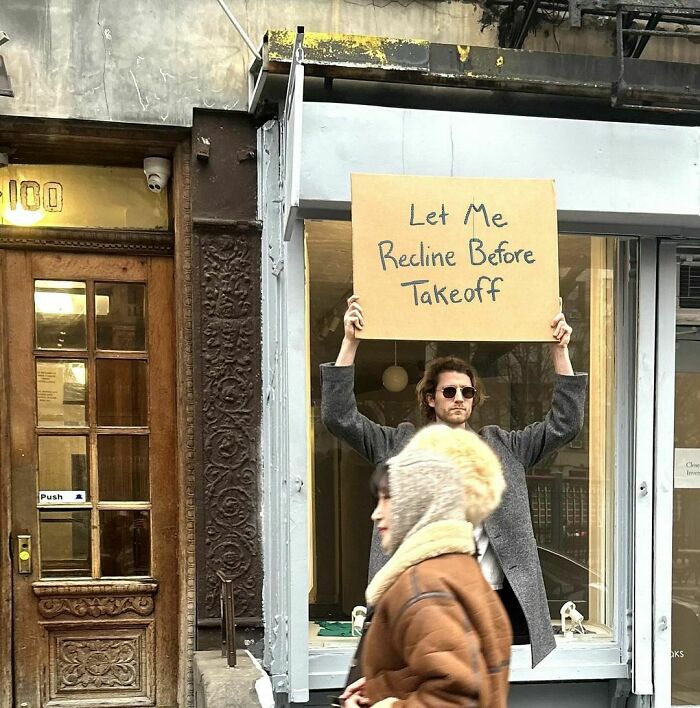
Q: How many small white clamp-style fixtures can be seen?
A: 2